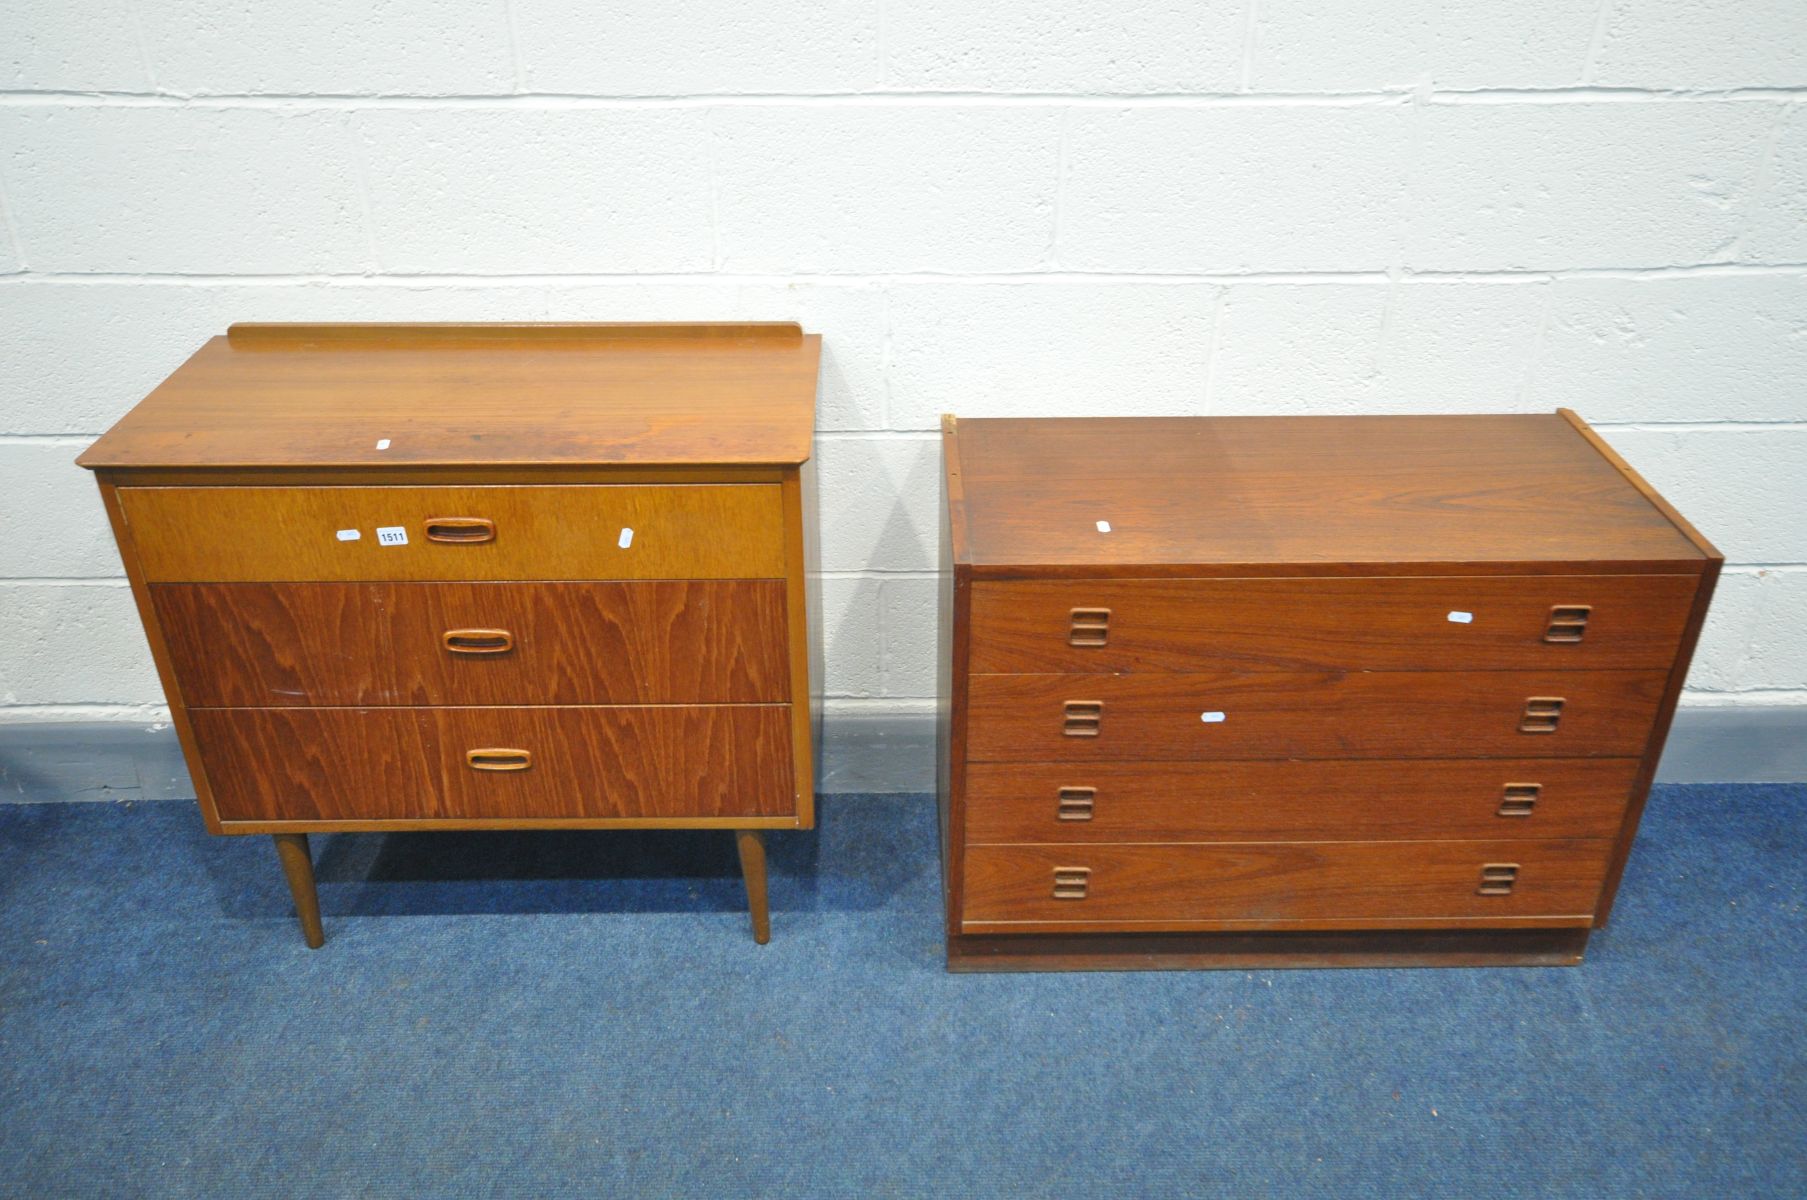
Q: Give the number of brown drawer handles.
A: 11